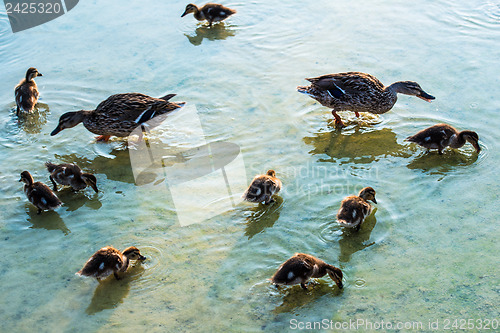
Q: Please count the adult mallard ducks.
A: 2